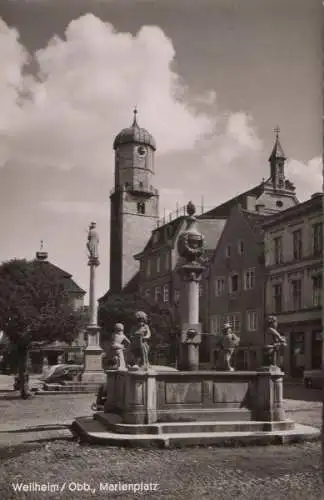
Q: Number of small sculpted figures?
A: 4